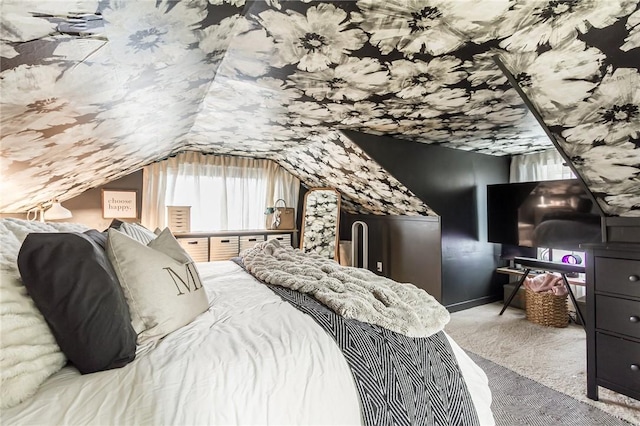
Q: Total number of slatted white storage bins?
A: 4